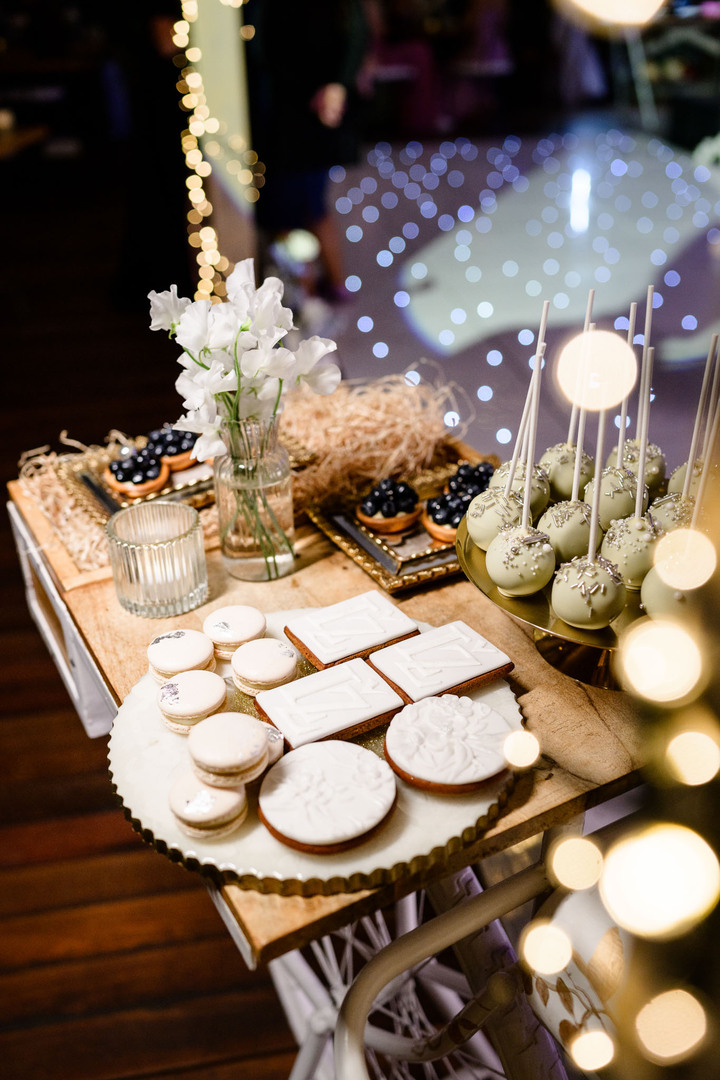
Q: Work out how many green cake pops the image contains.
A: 12